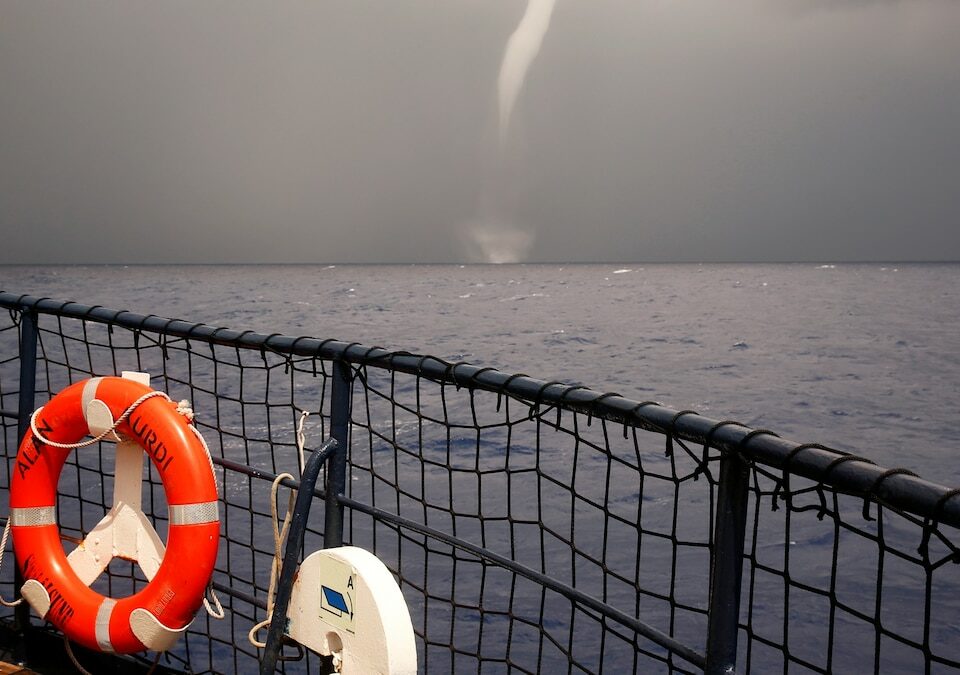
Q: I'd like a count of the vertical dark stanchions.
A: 3